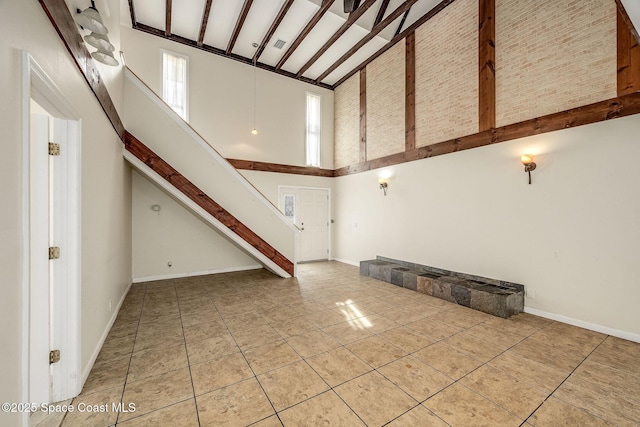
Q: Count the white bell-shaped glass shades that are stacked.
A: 3